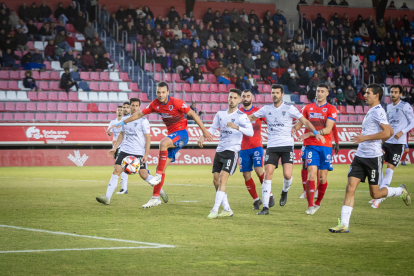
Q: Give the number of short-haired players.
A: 10